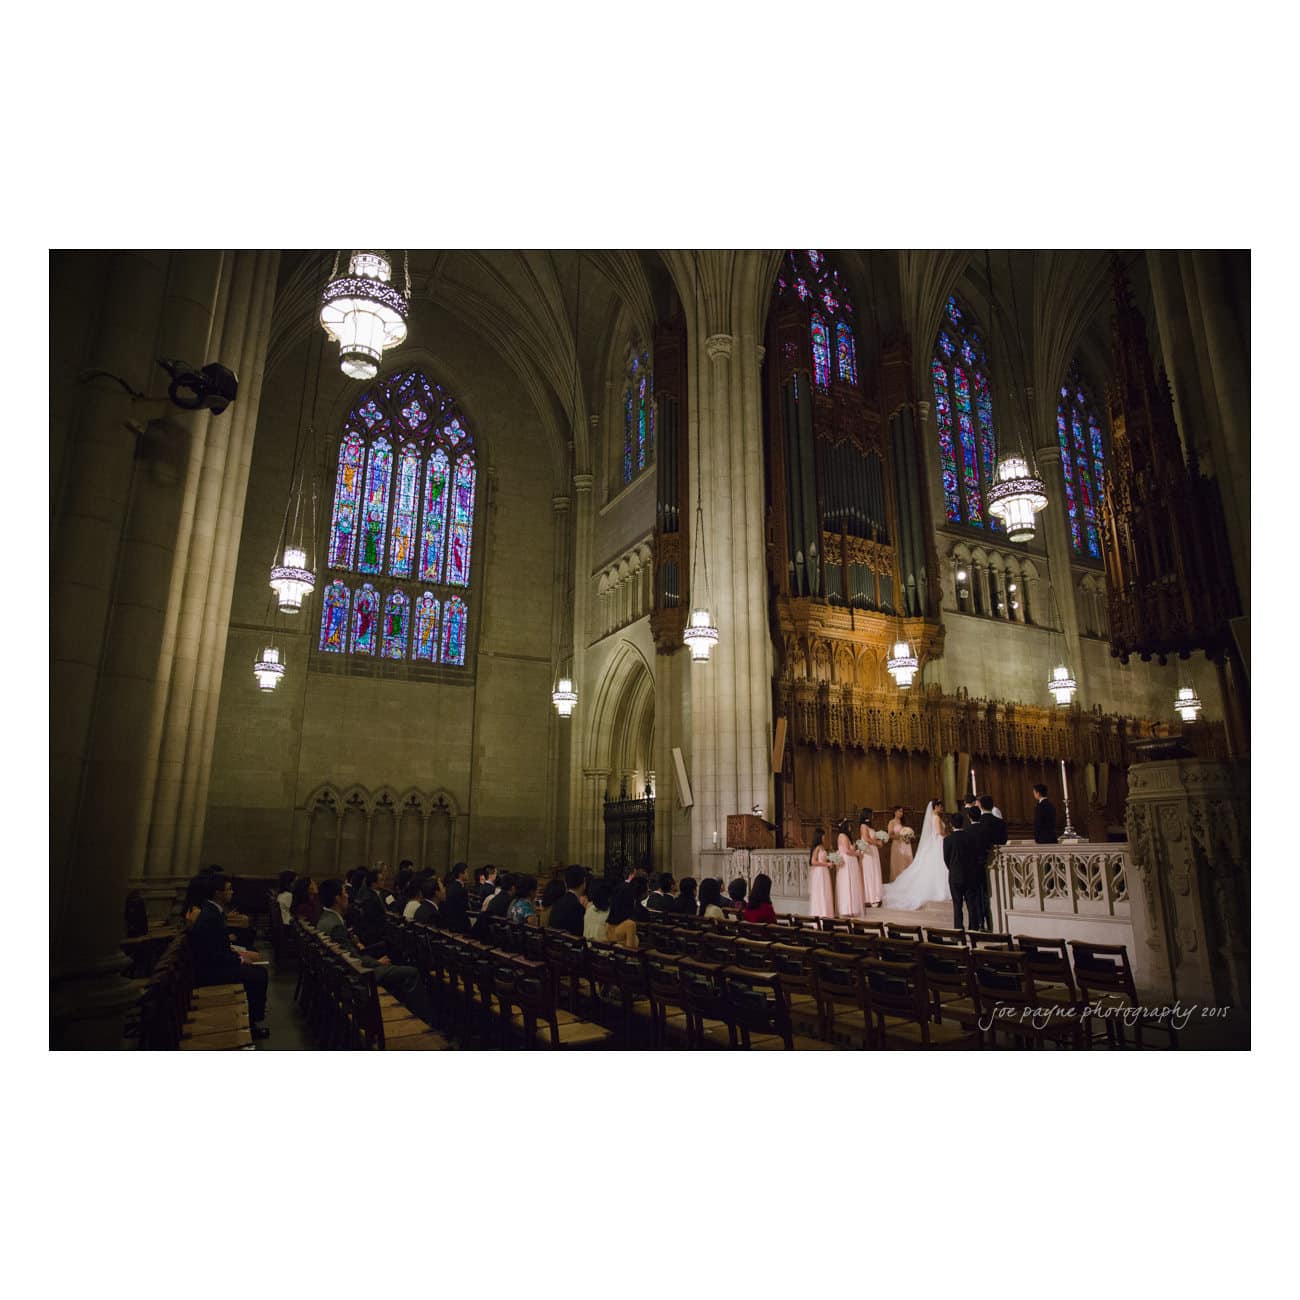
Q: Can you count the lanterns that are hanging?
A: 9